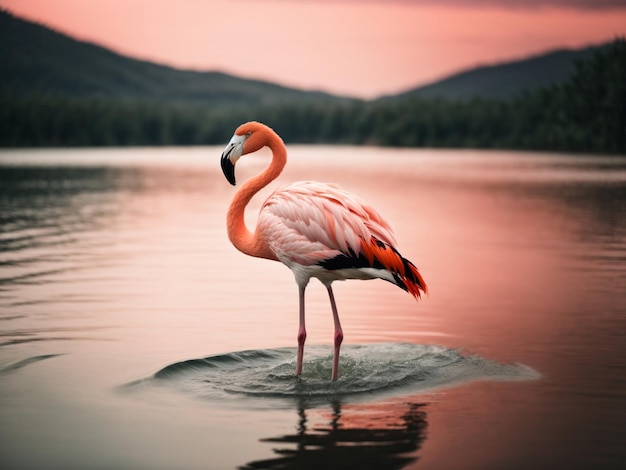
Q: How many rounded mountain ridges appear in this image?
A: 2